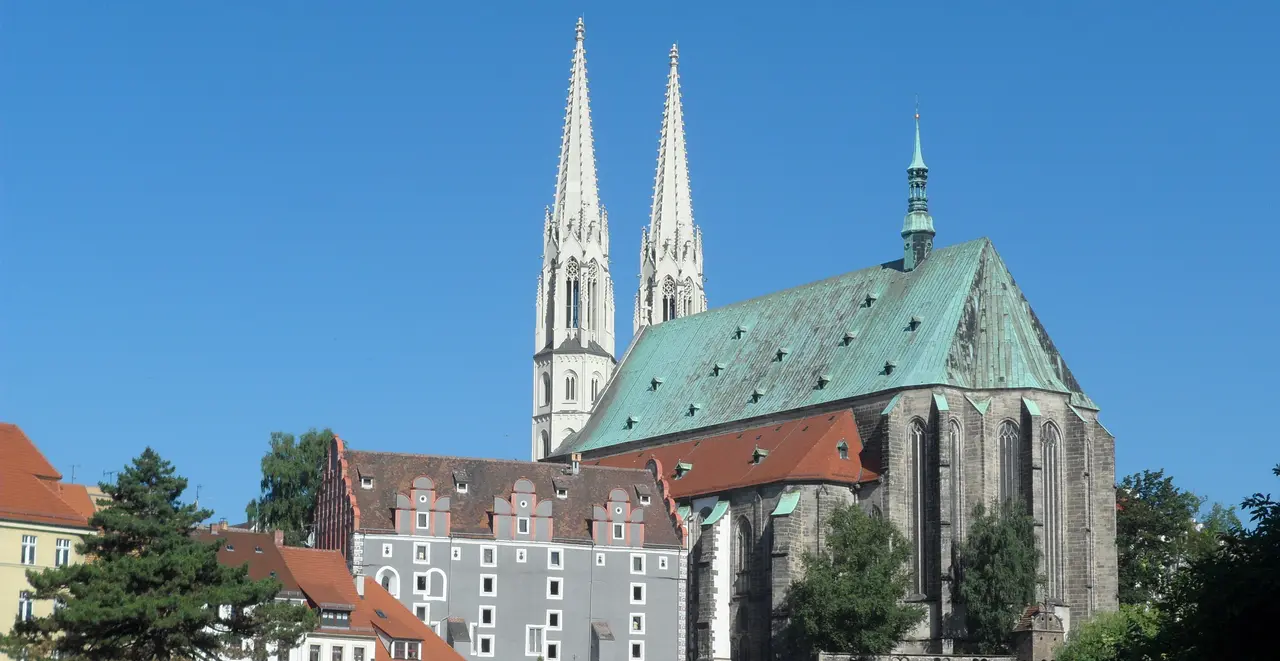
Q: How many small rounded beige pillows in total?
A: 0